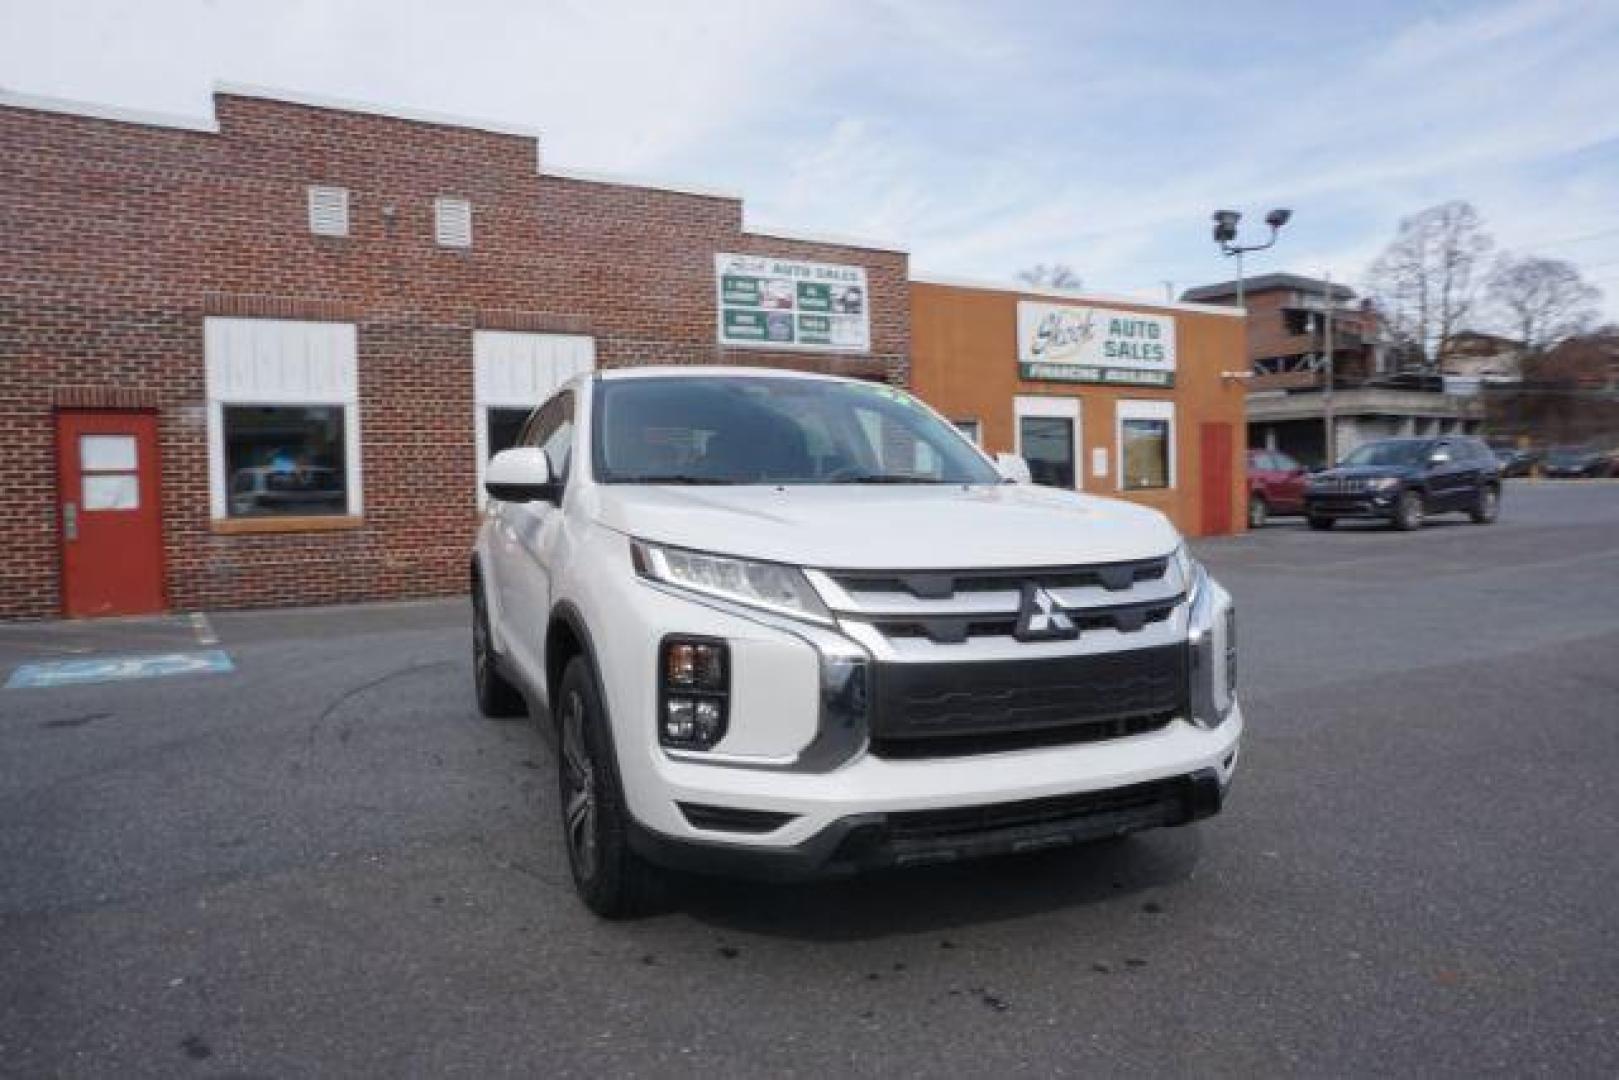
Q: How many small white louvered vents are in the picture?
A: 2